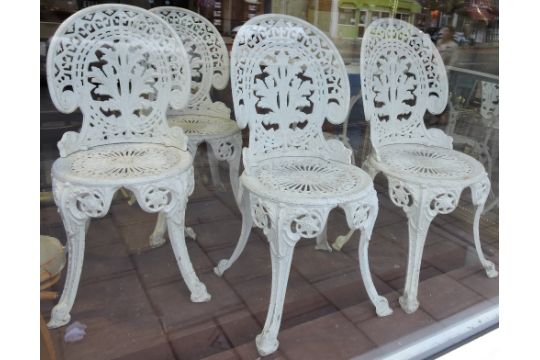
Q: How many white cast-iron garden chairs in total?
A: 4